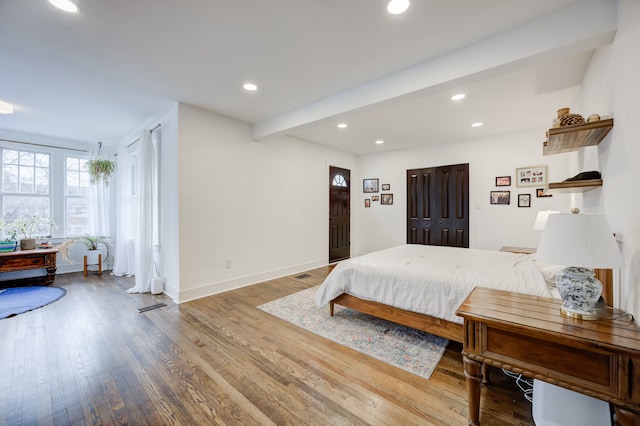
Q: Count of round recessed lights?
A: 7